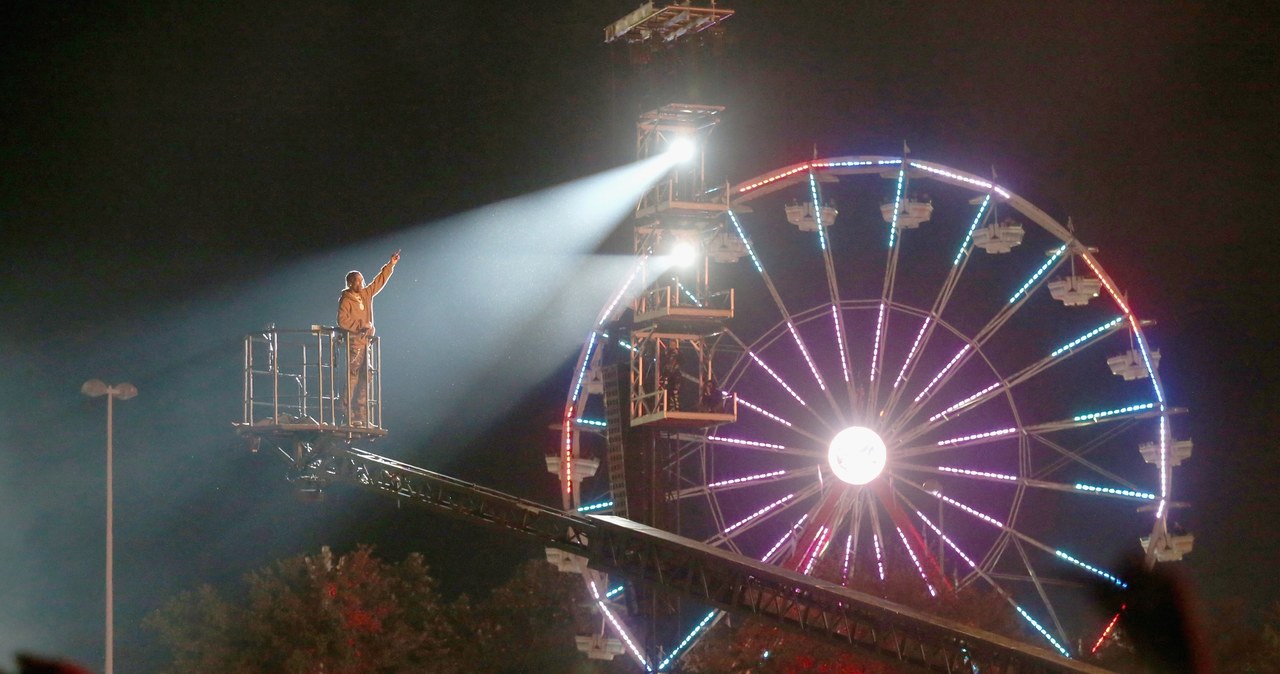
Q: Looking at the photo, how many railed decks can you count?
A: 4